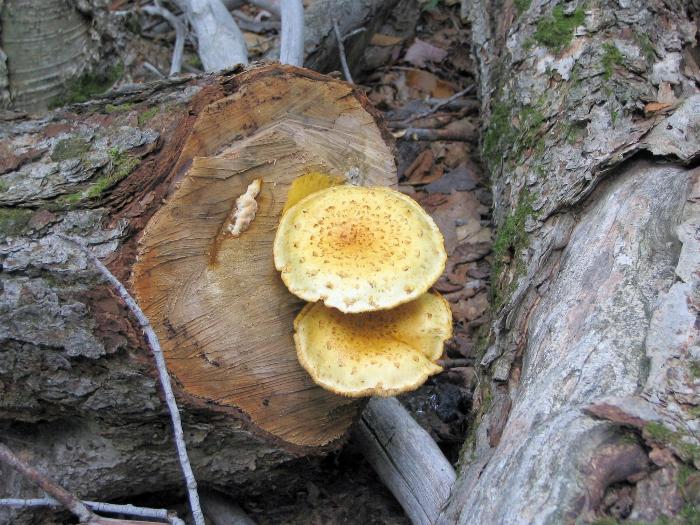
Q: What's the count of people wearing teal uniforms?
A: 0